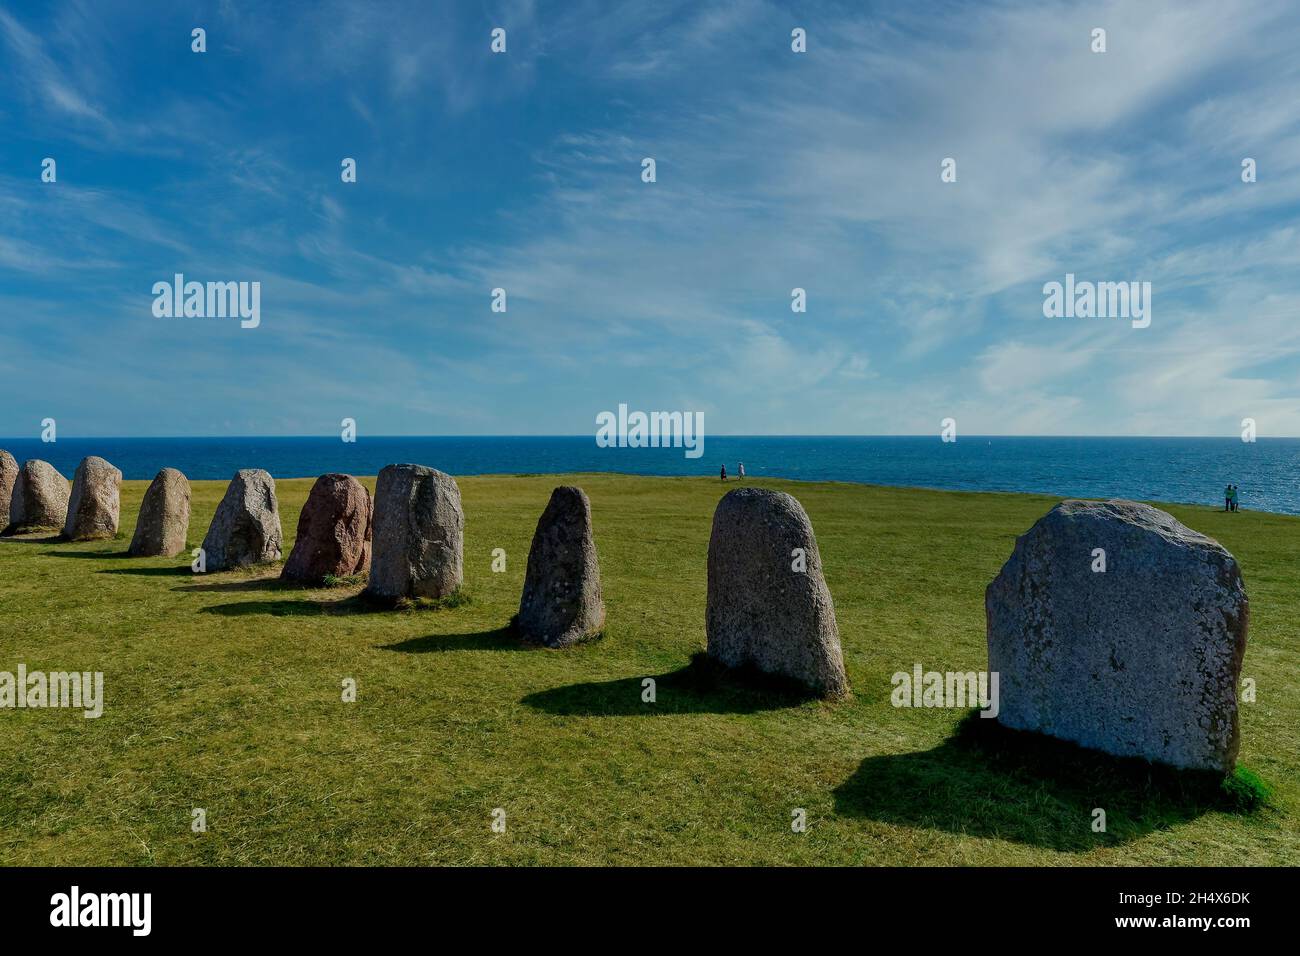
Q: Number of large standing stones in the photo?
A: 10